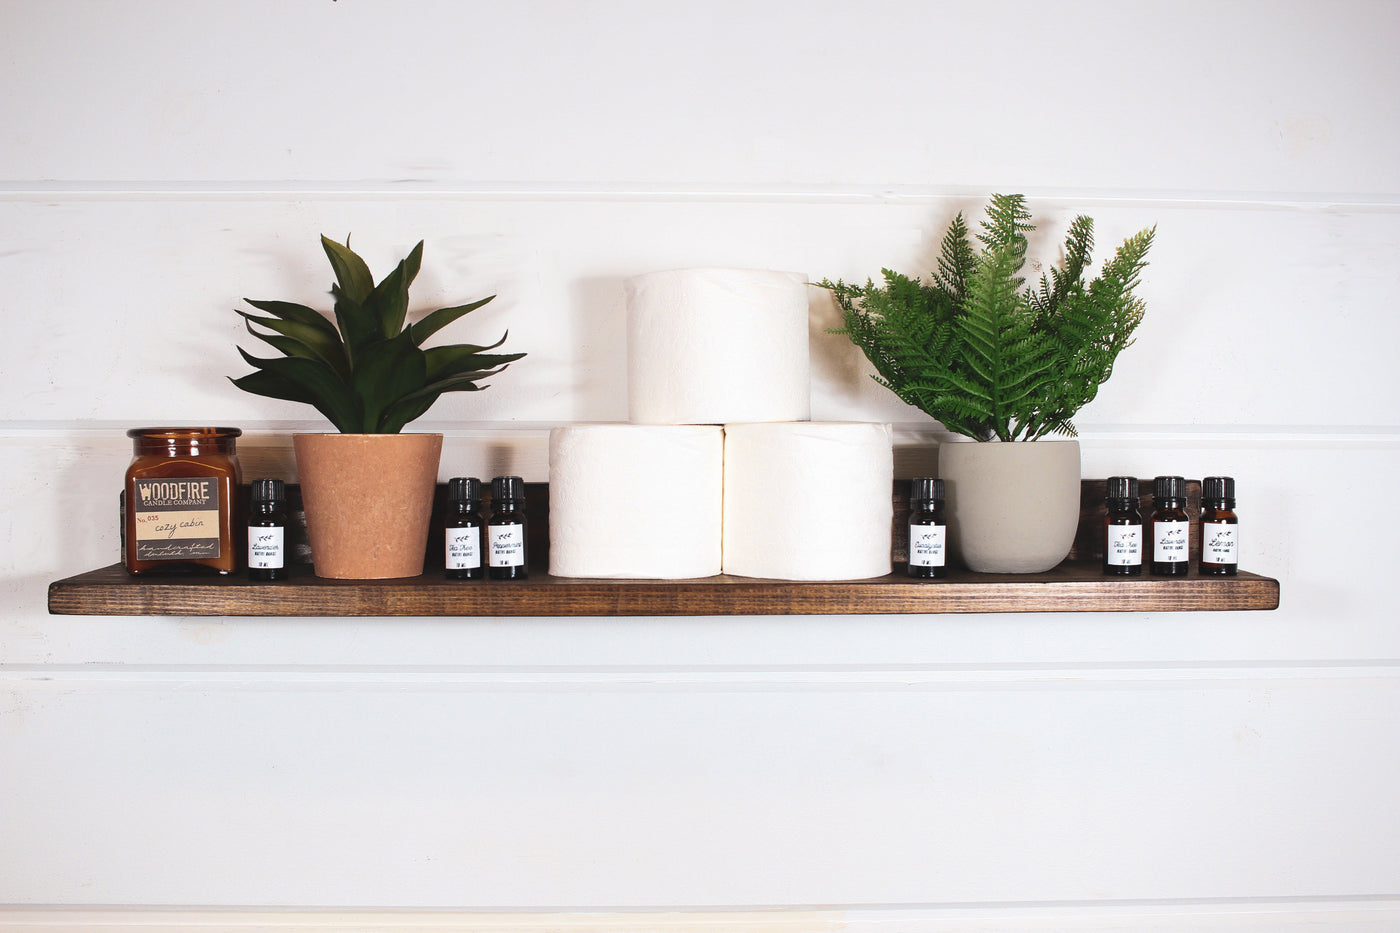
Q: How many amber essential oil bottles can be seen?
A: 7